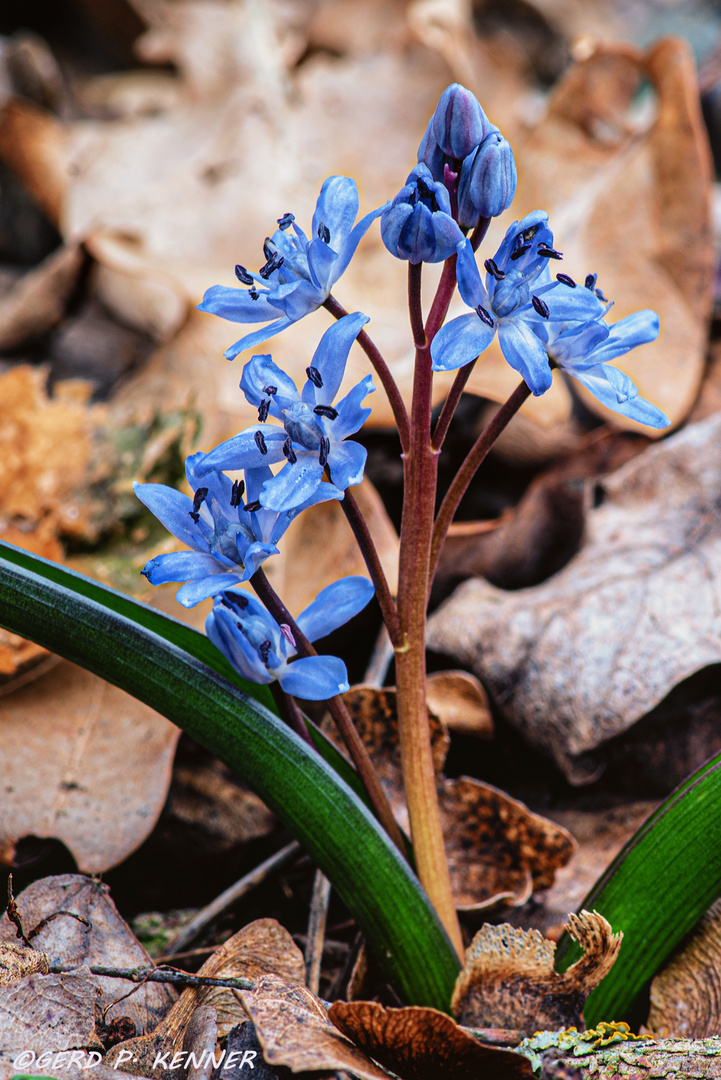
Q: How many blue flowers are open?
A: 6